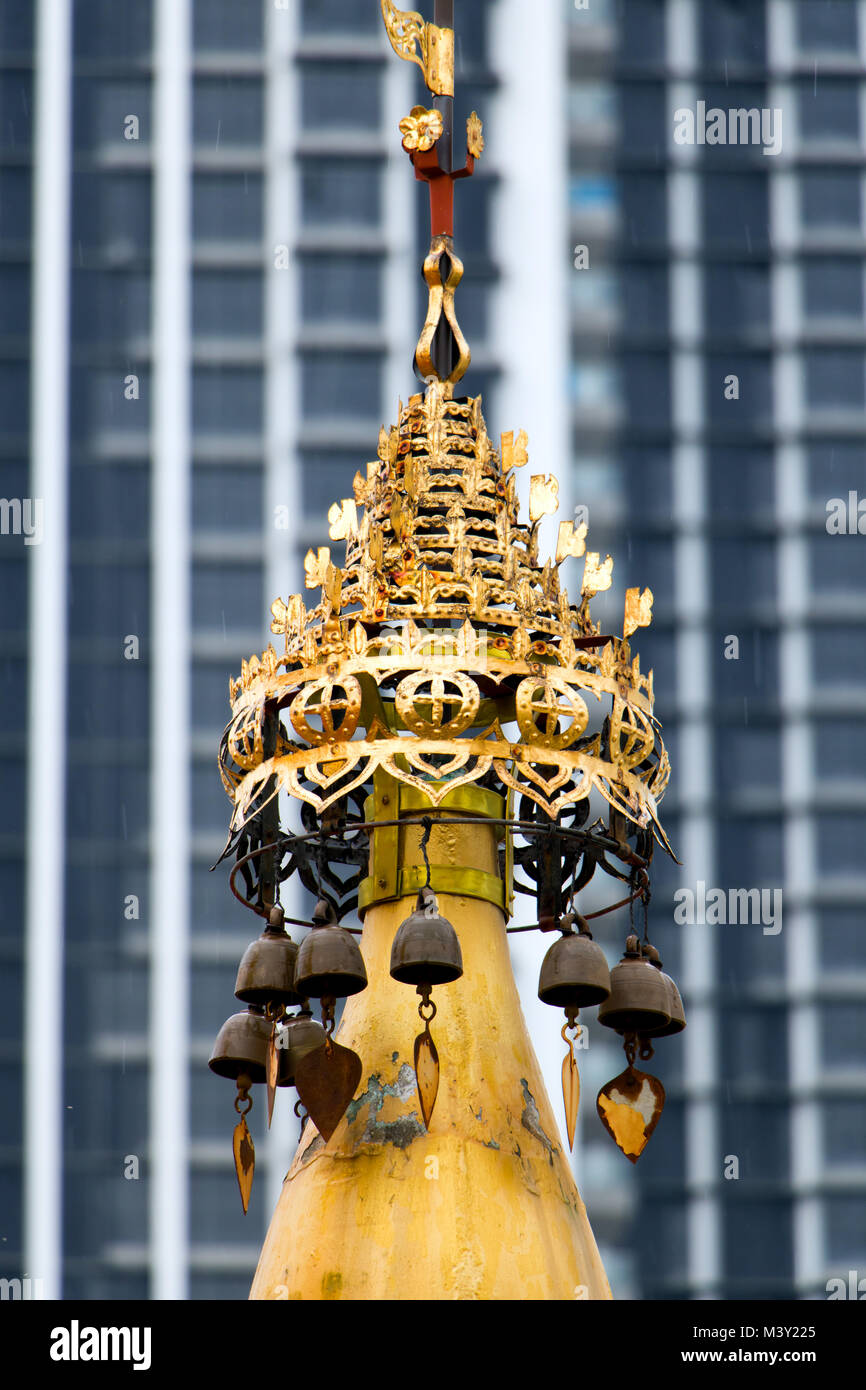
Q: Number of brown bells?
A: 8